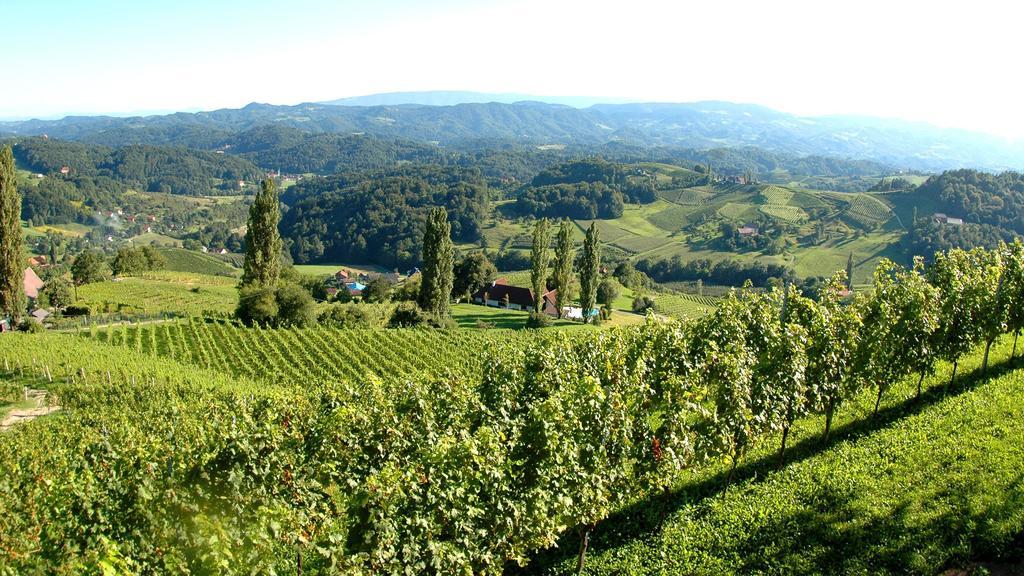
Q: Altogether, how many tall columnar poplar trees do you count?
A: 6